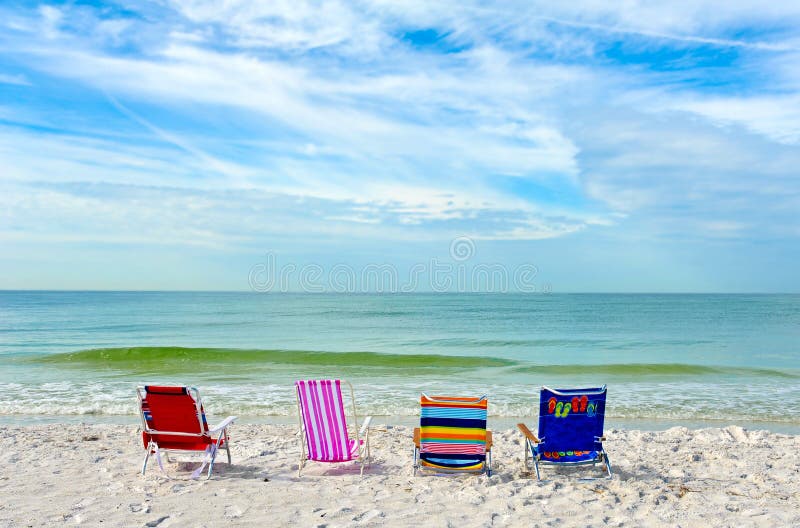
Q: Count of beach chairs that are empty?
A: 4